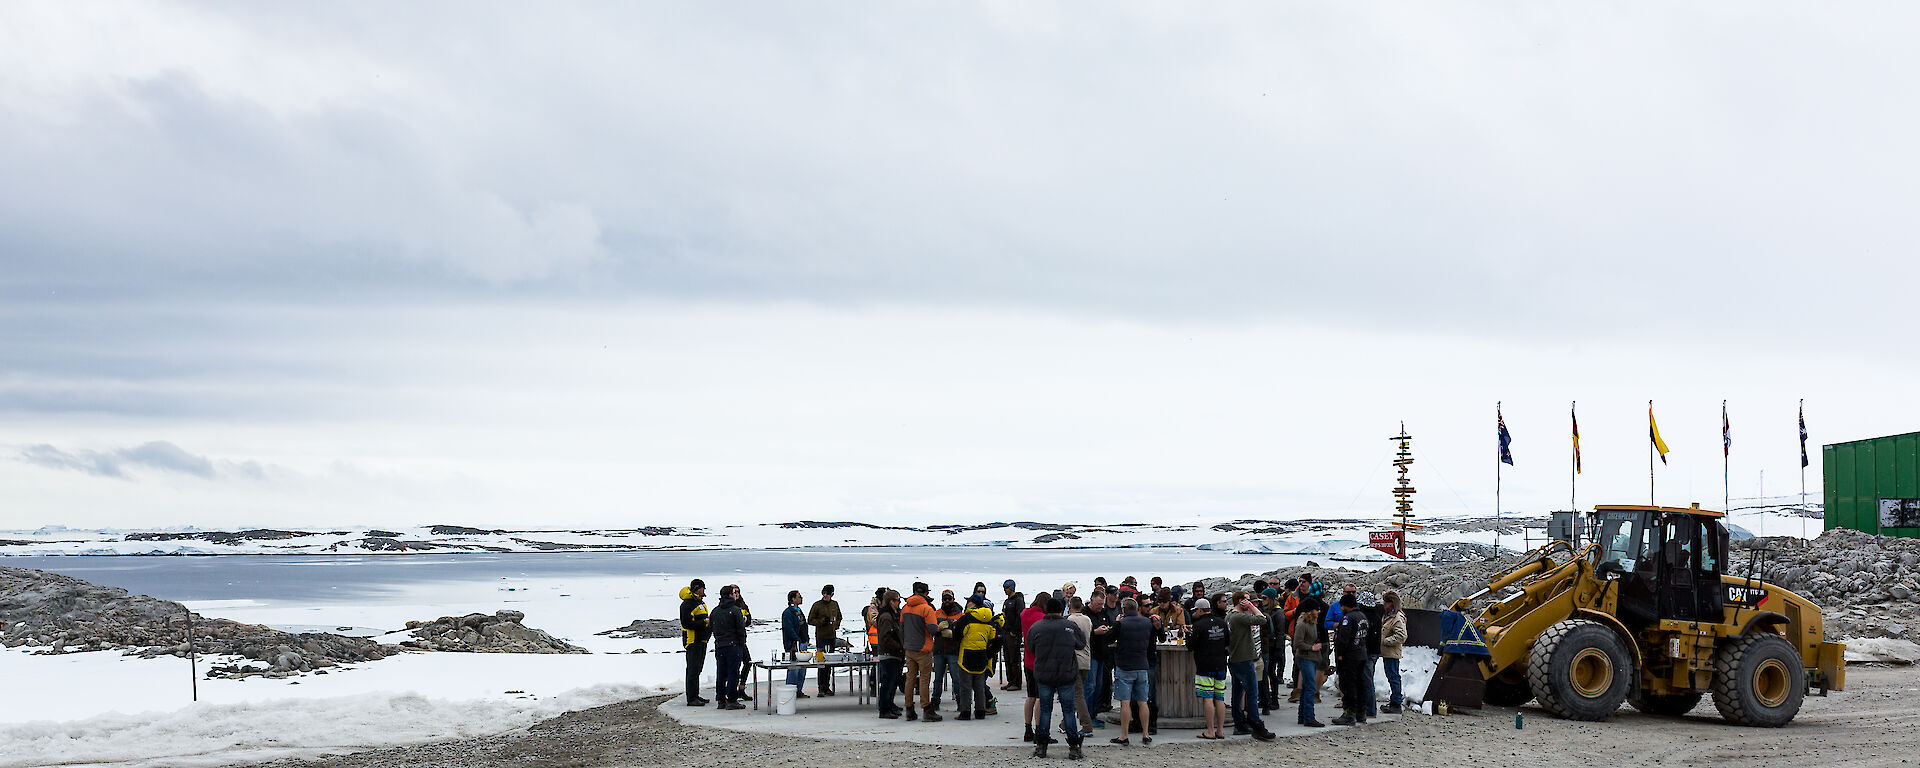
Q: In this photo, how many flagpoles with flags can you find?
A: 5